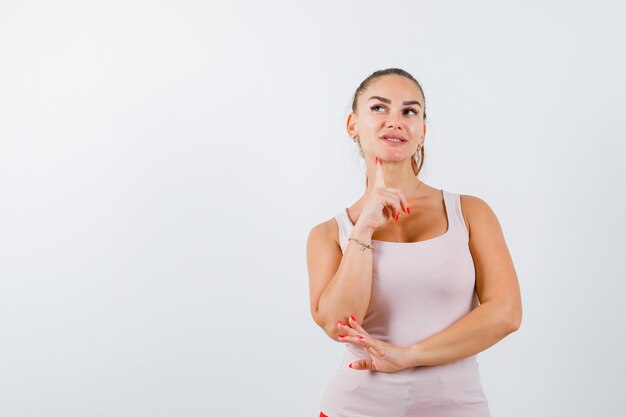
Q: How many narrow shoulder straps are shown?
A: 2